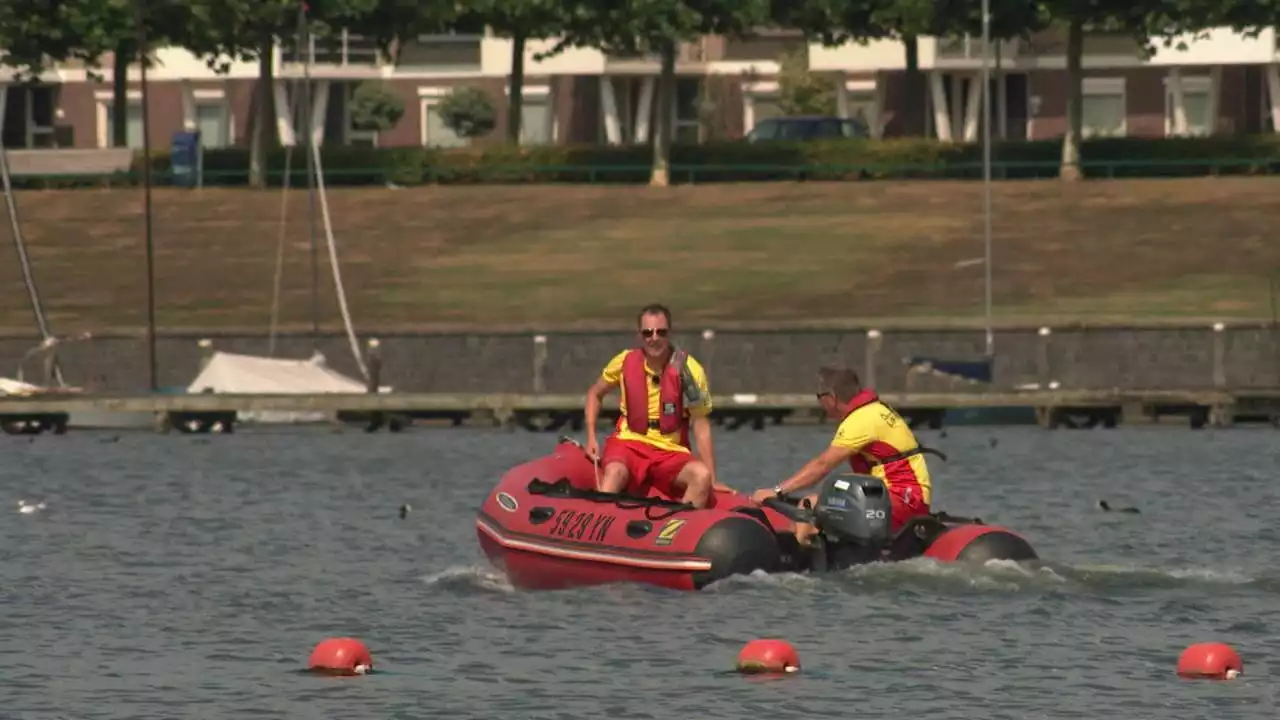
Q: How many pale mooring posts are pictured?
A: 7